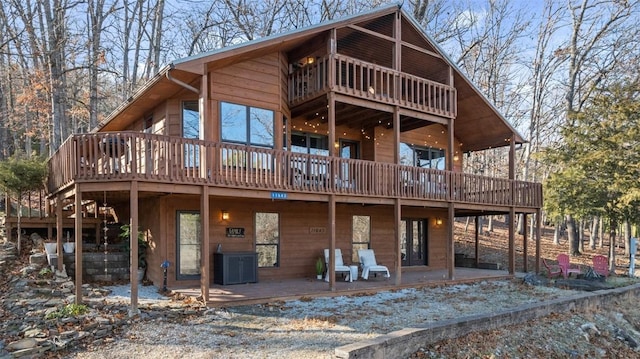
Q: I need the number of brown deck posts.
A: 11